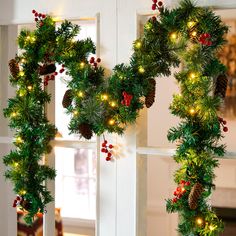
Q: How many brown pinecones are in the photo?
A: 7